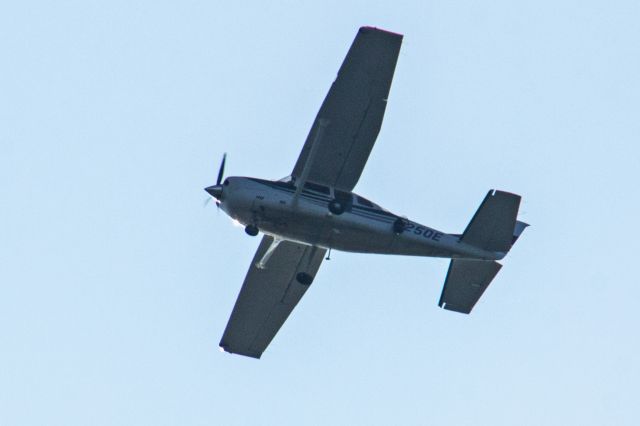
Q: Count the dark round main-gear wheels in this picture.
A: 2